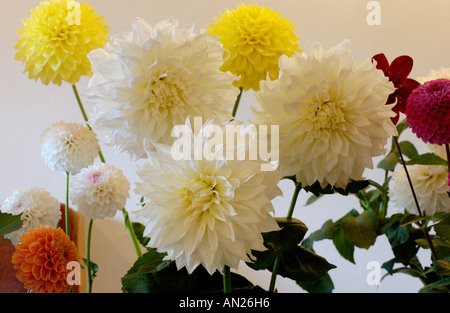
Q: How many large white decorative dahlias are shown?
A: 3